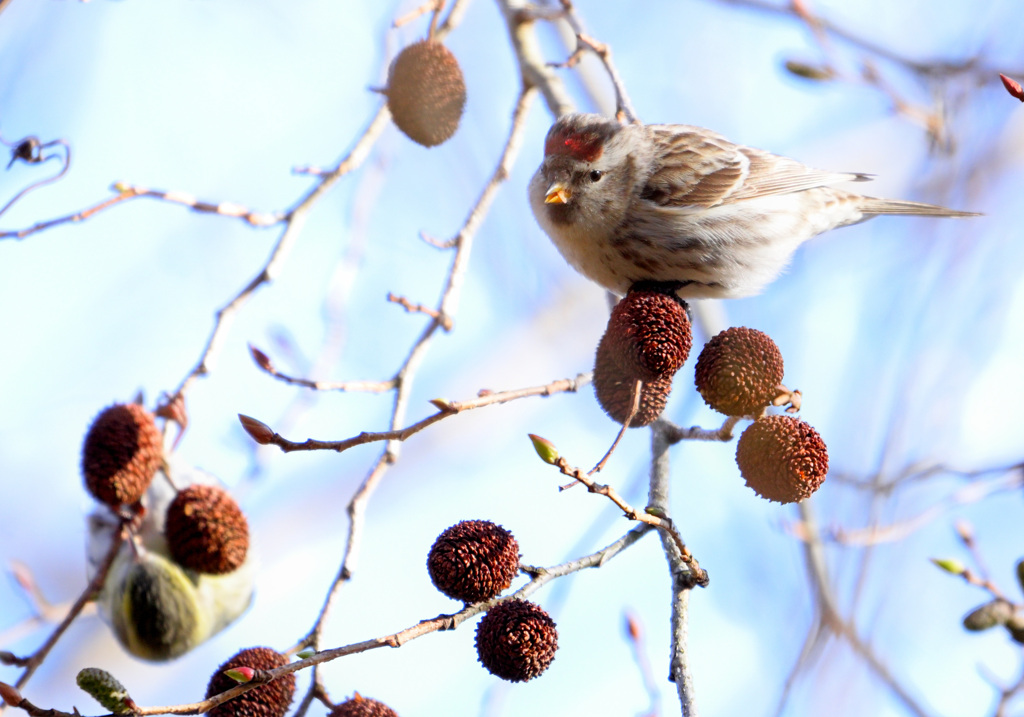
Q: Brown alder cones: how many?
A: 11